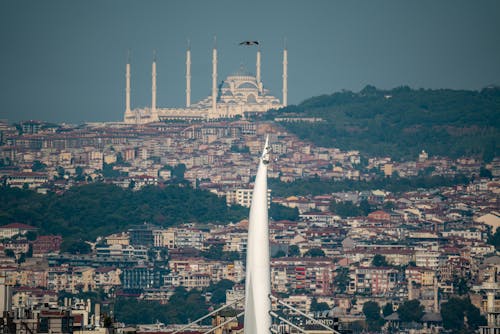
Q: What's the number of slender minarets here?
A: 6